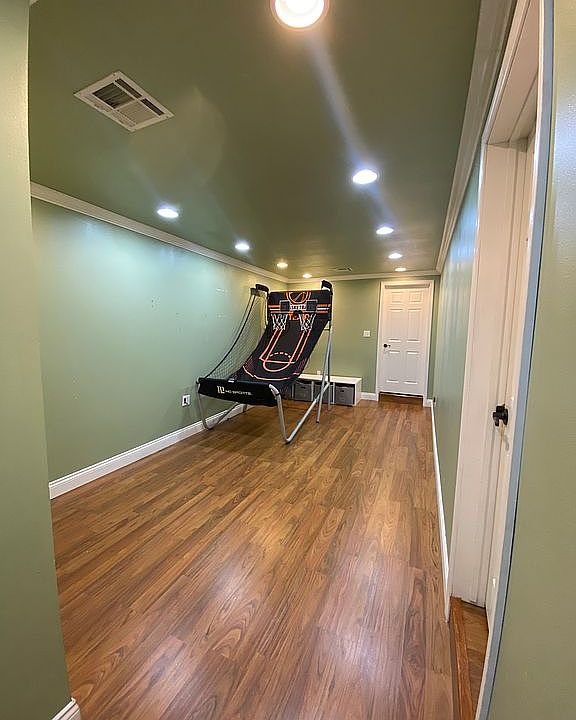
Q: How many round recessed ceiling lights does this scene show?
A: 9